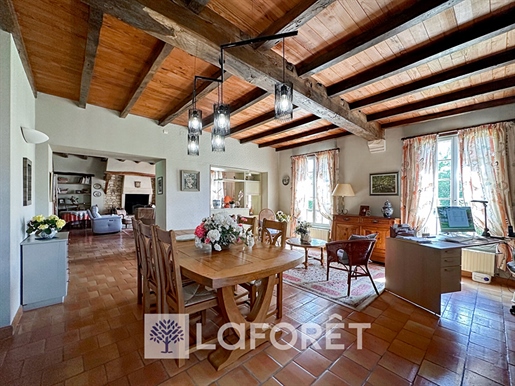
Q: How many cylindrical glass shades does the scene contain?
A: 5